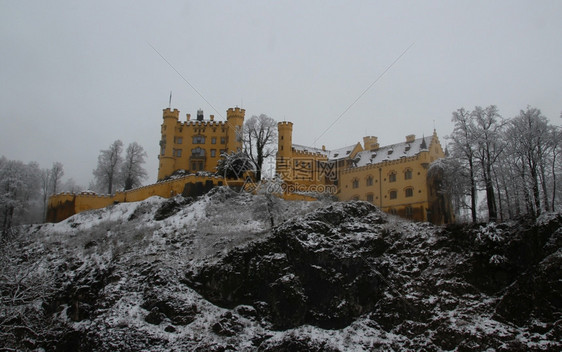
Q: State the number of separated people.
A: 0